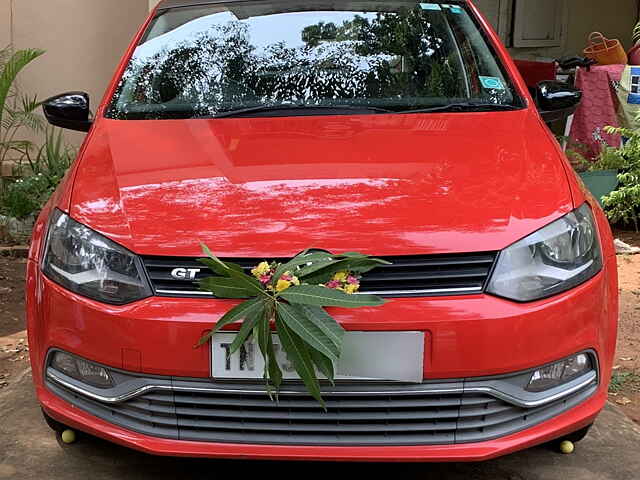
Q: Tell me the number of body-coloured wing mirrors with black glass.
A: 0